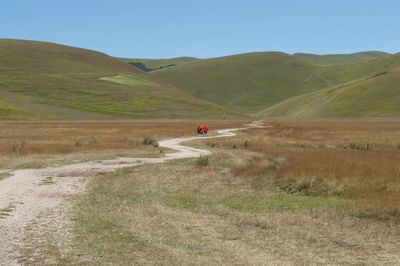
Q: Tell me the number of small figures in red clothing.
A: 2